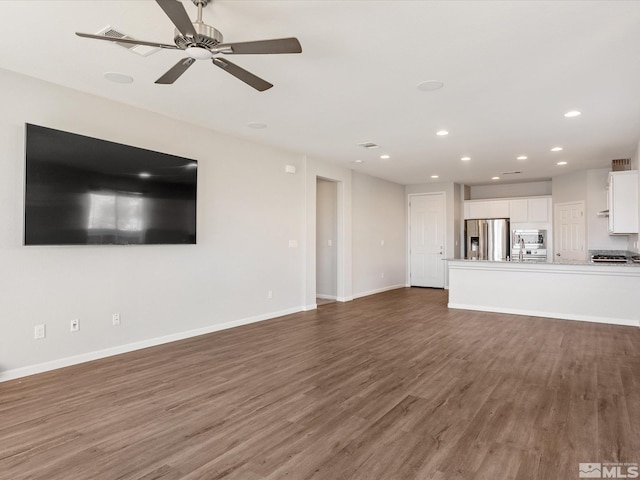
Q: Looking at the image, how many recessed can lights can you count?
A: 9